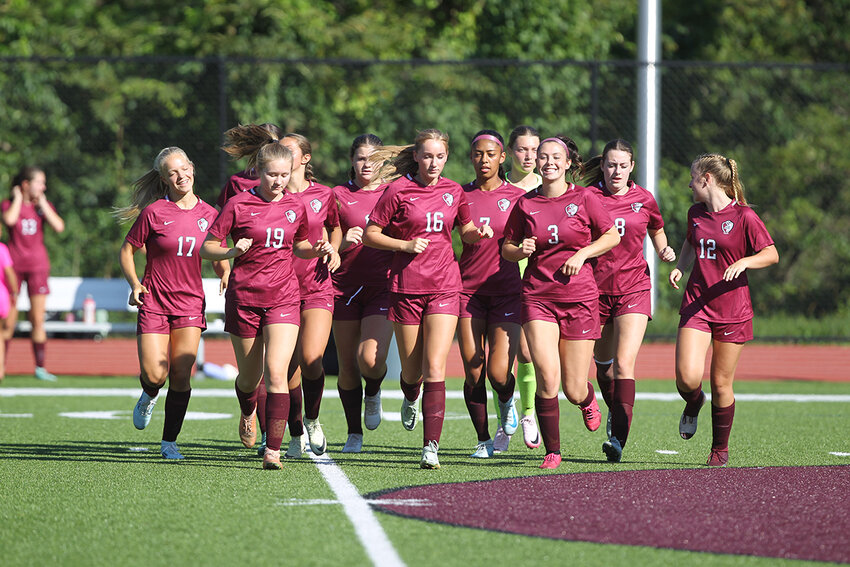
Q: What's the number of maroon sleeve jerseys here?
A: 11